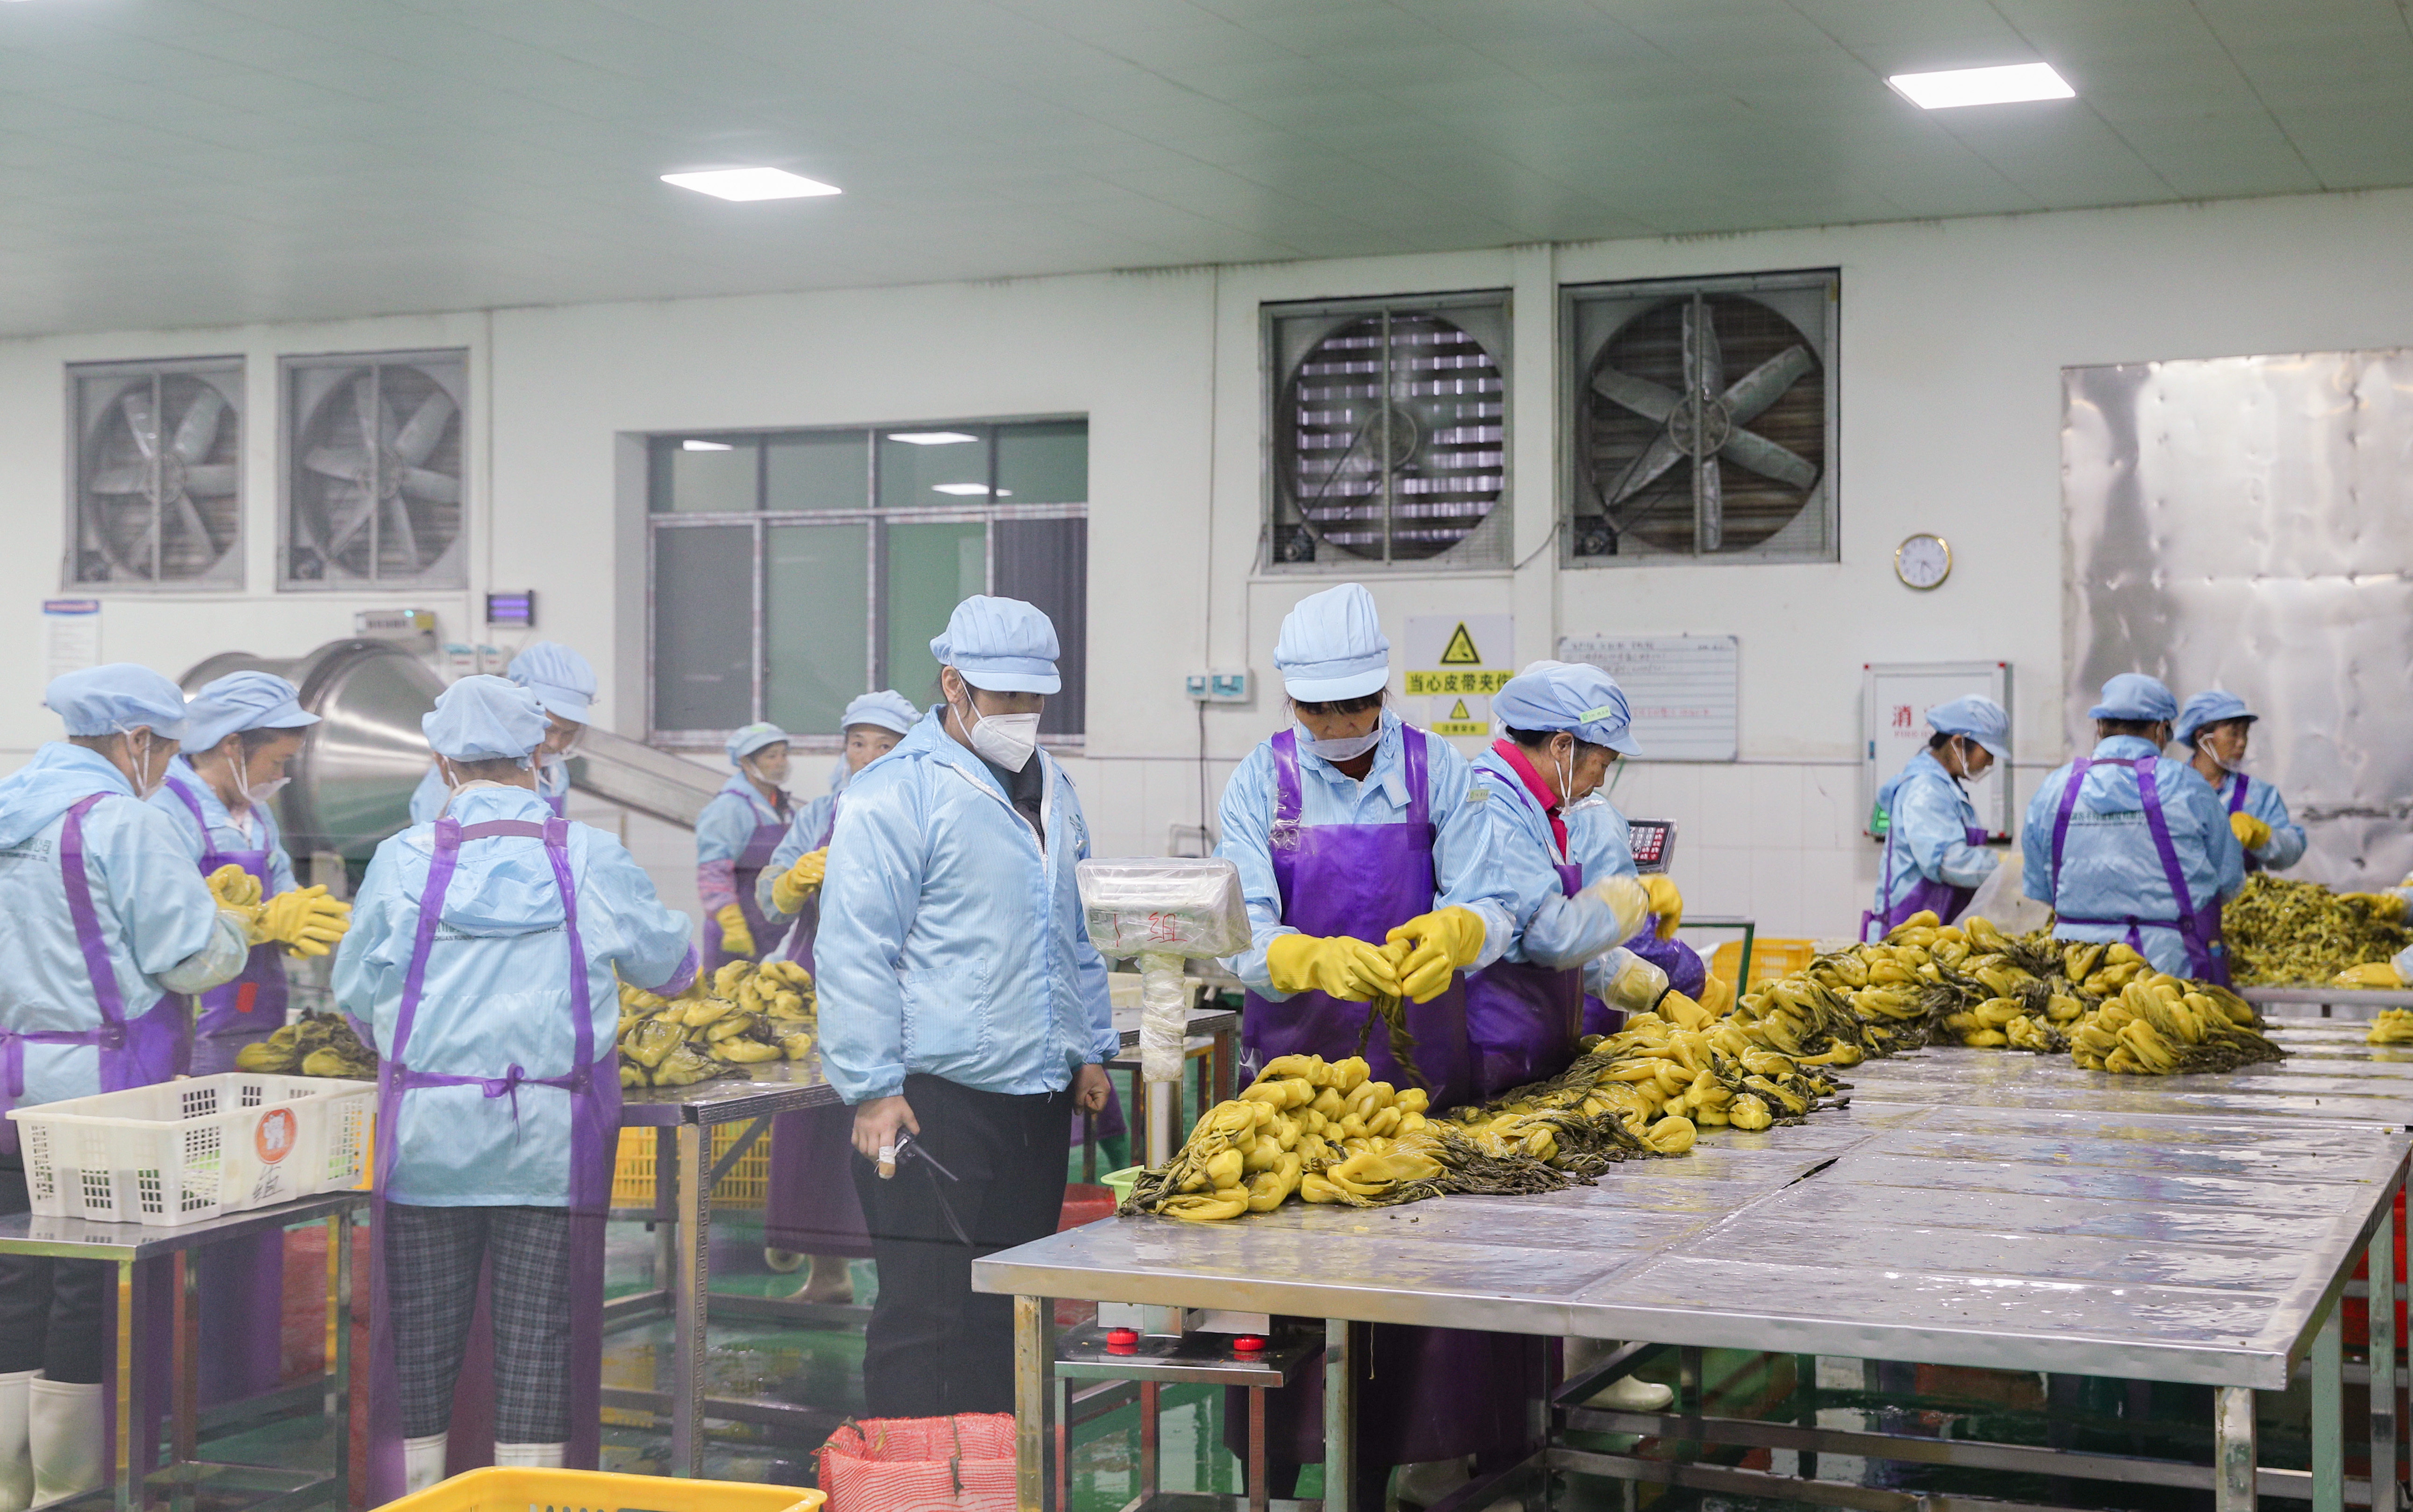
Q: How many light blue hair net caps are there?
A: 12